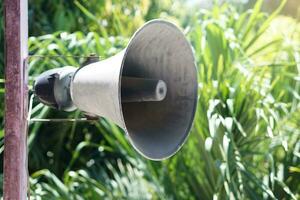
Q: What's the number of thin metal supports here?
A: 2